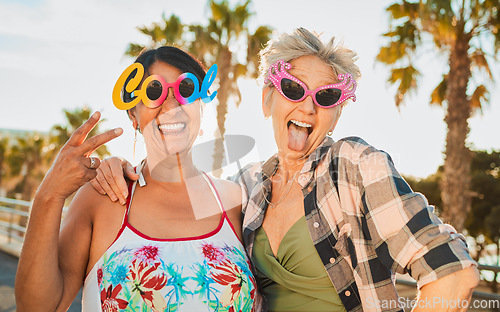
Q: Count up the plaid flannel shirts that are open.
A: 1